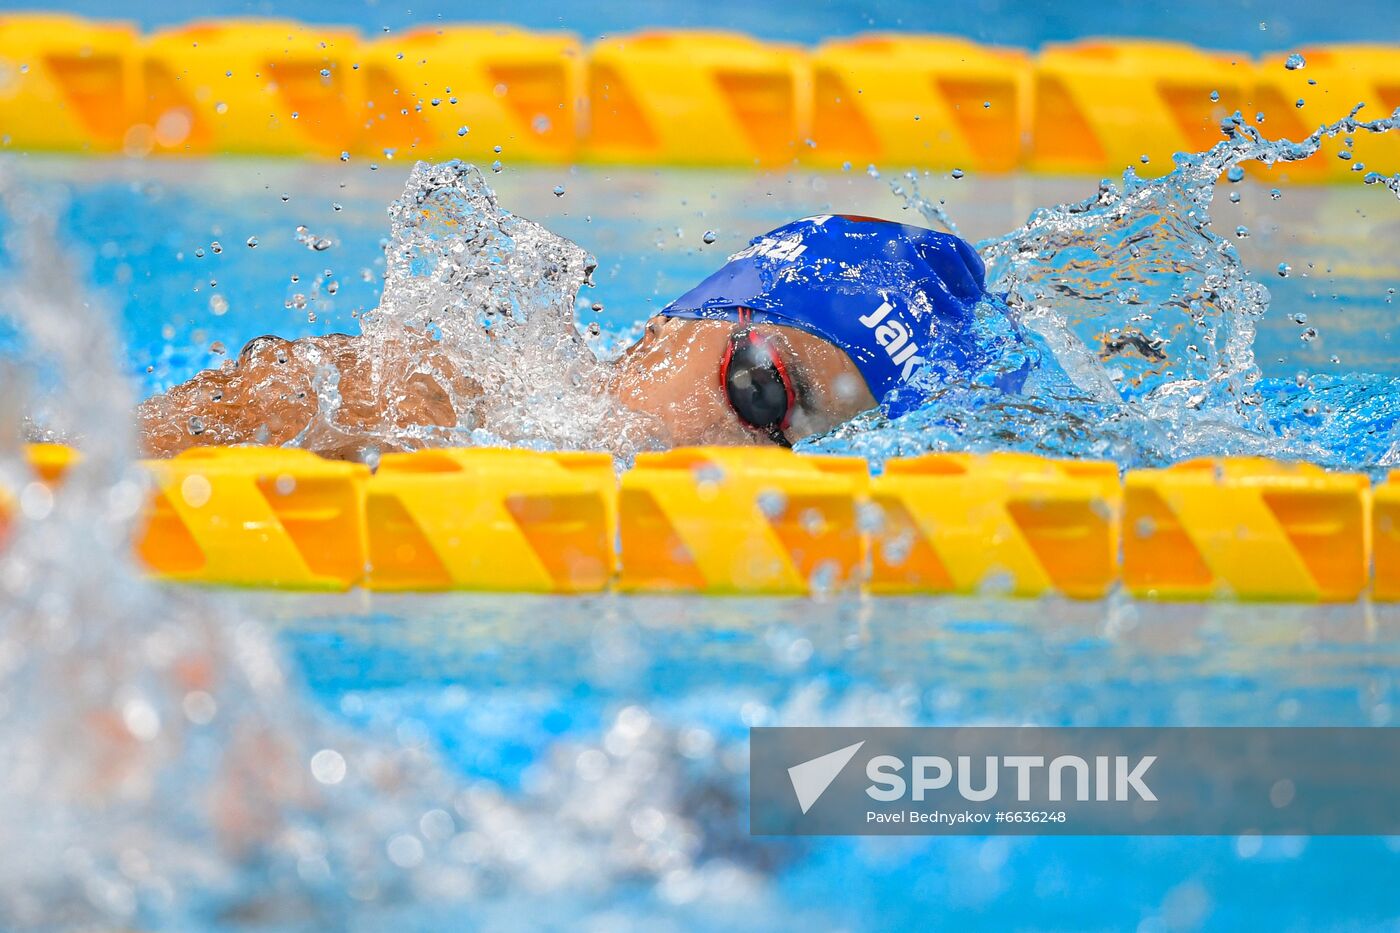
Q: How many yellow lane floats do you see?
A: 14